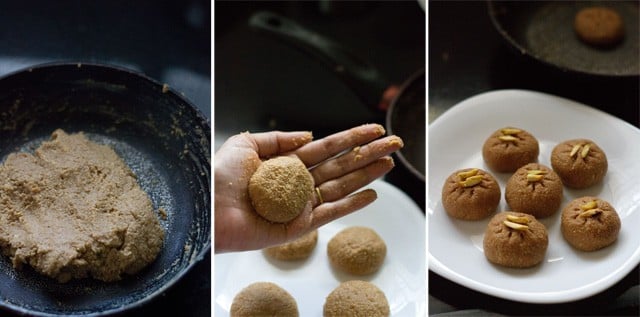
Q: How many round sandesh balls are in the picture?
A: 12